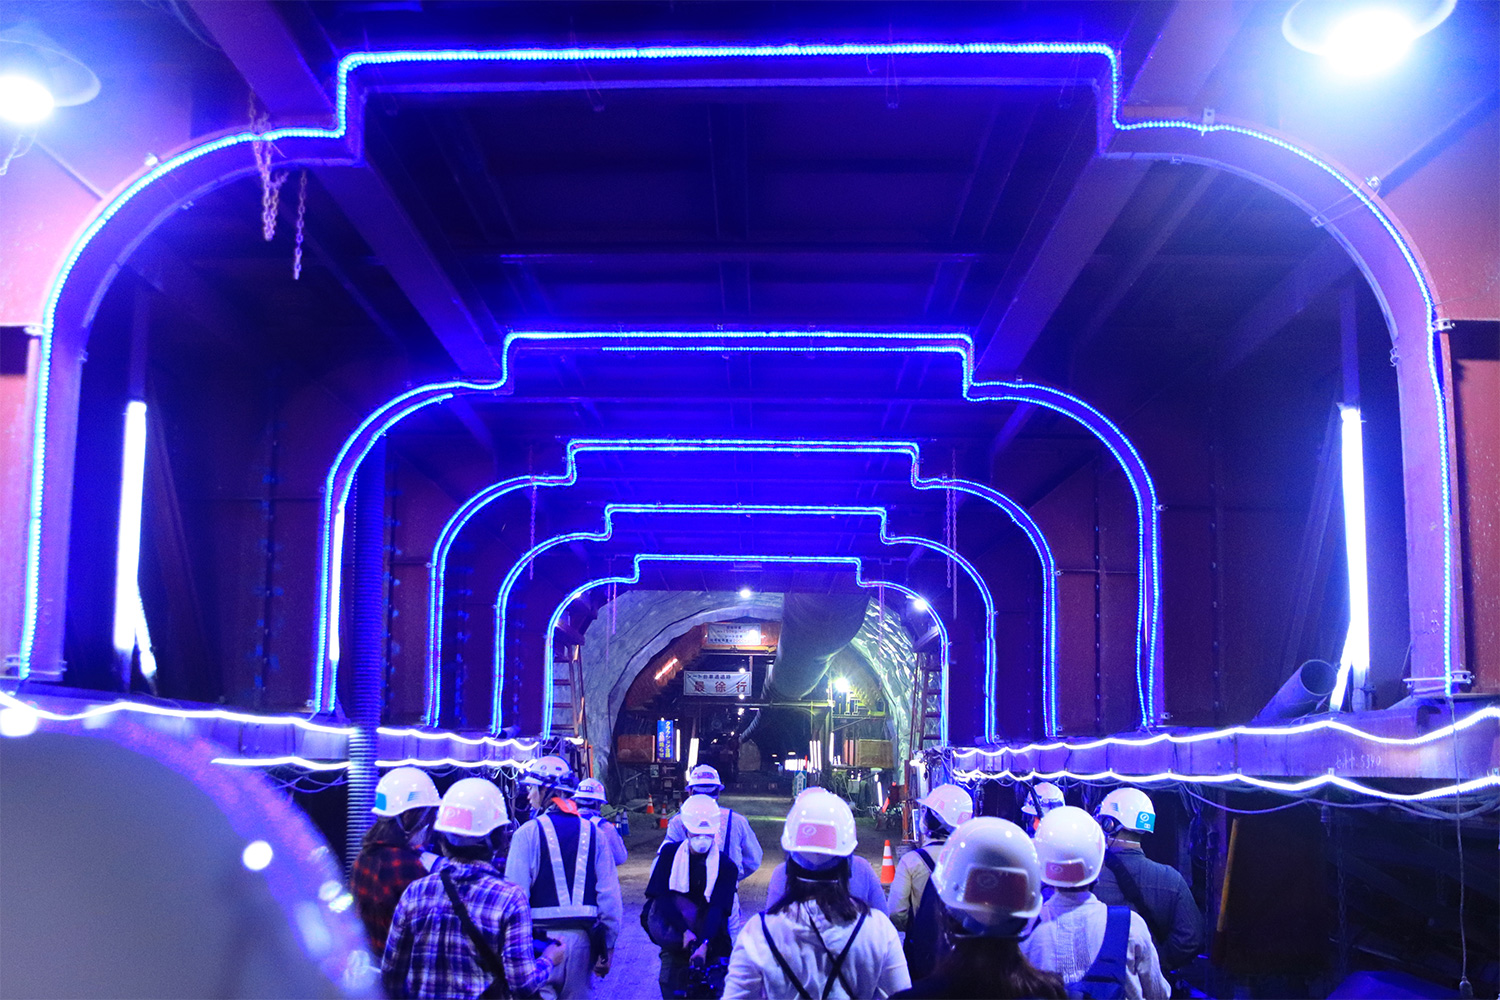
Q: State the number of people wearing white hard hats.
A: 13